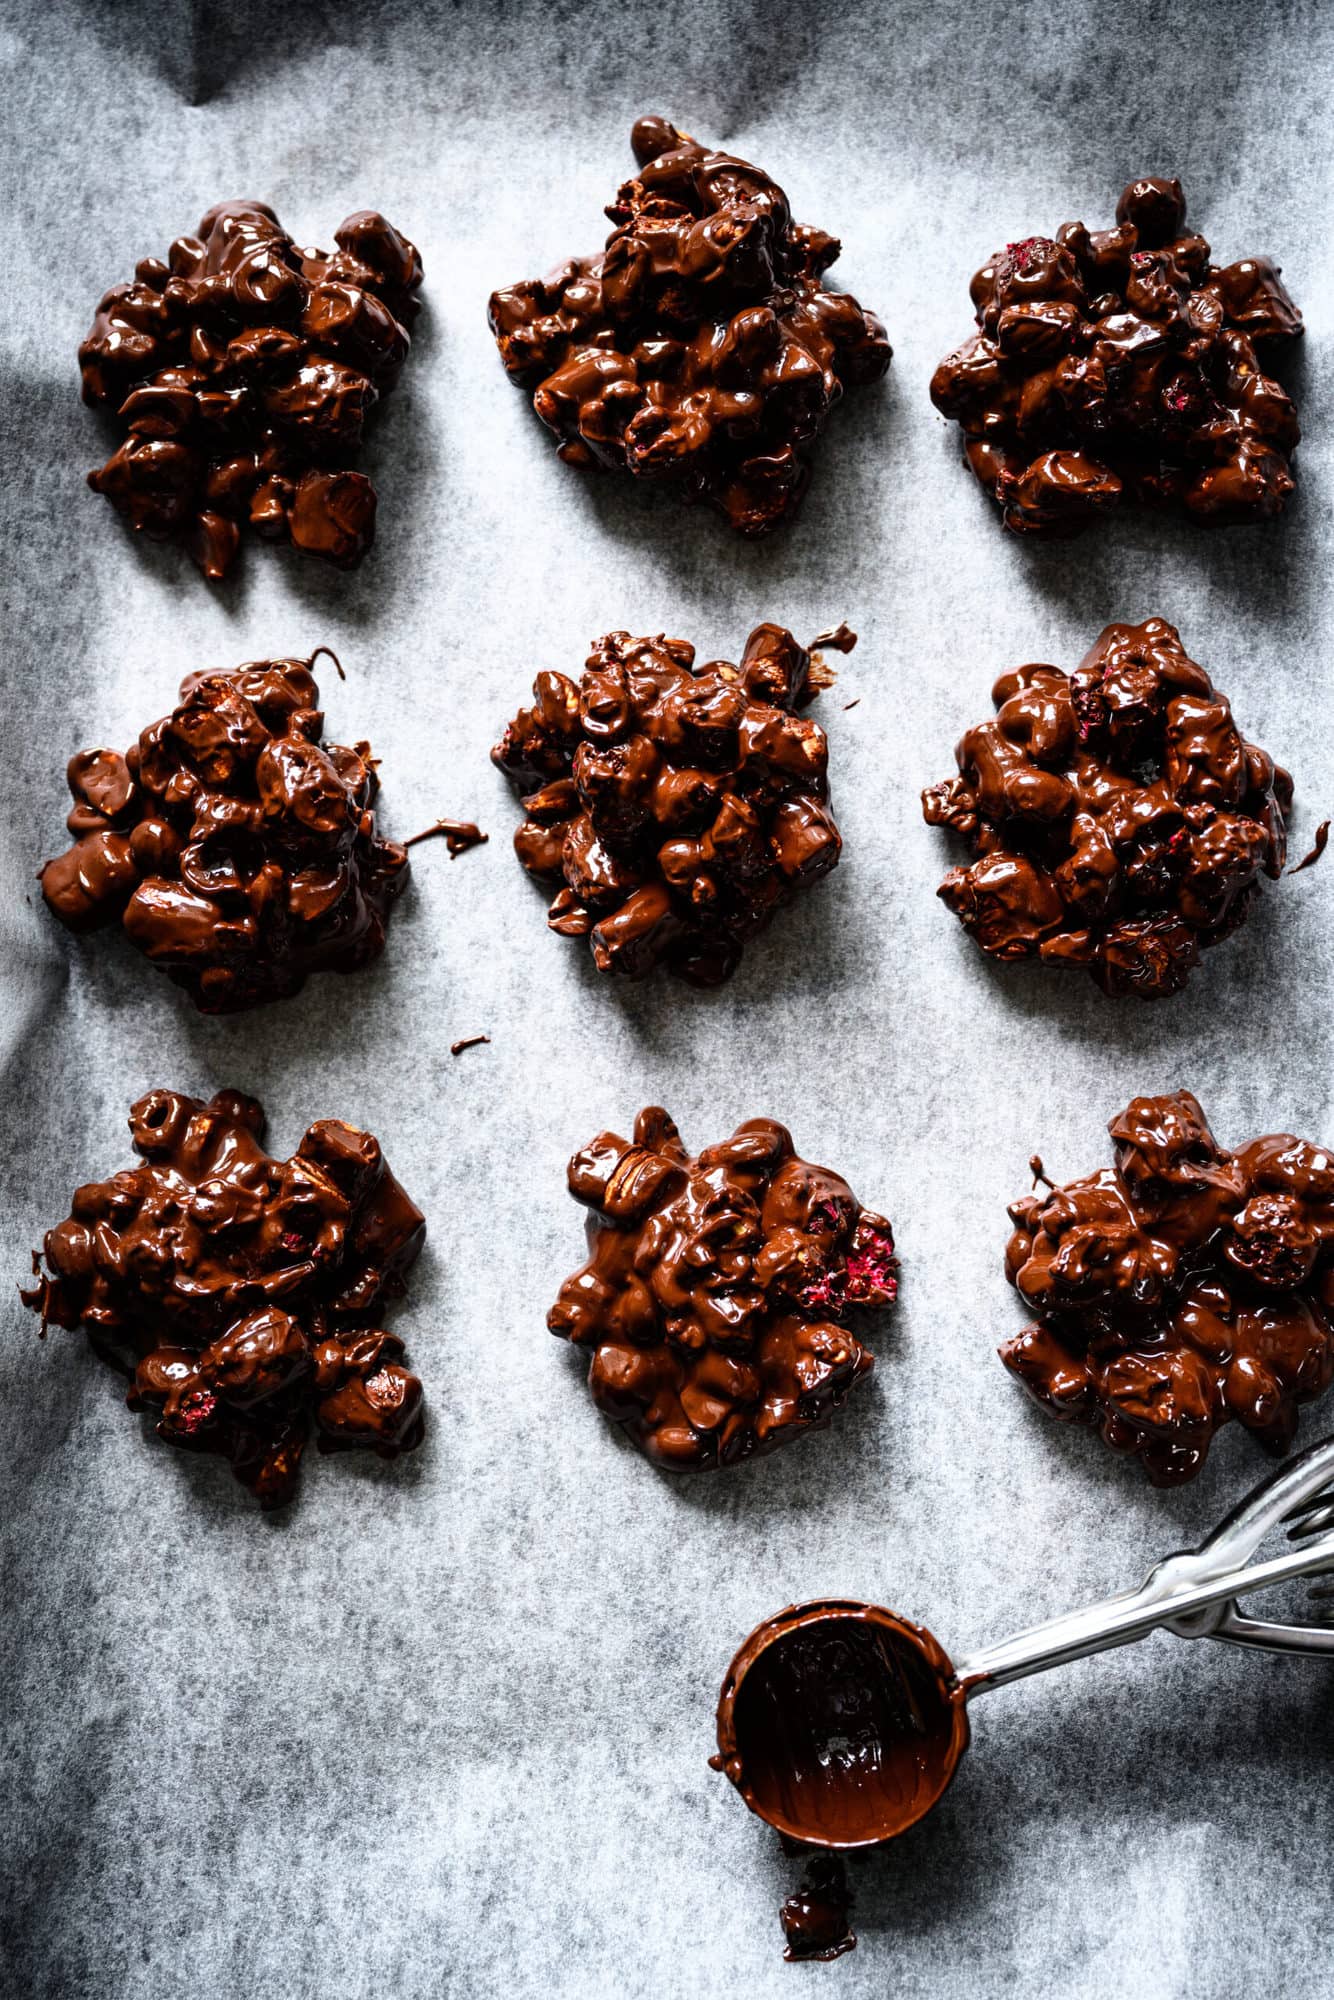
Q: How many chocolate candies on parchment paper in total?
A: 9